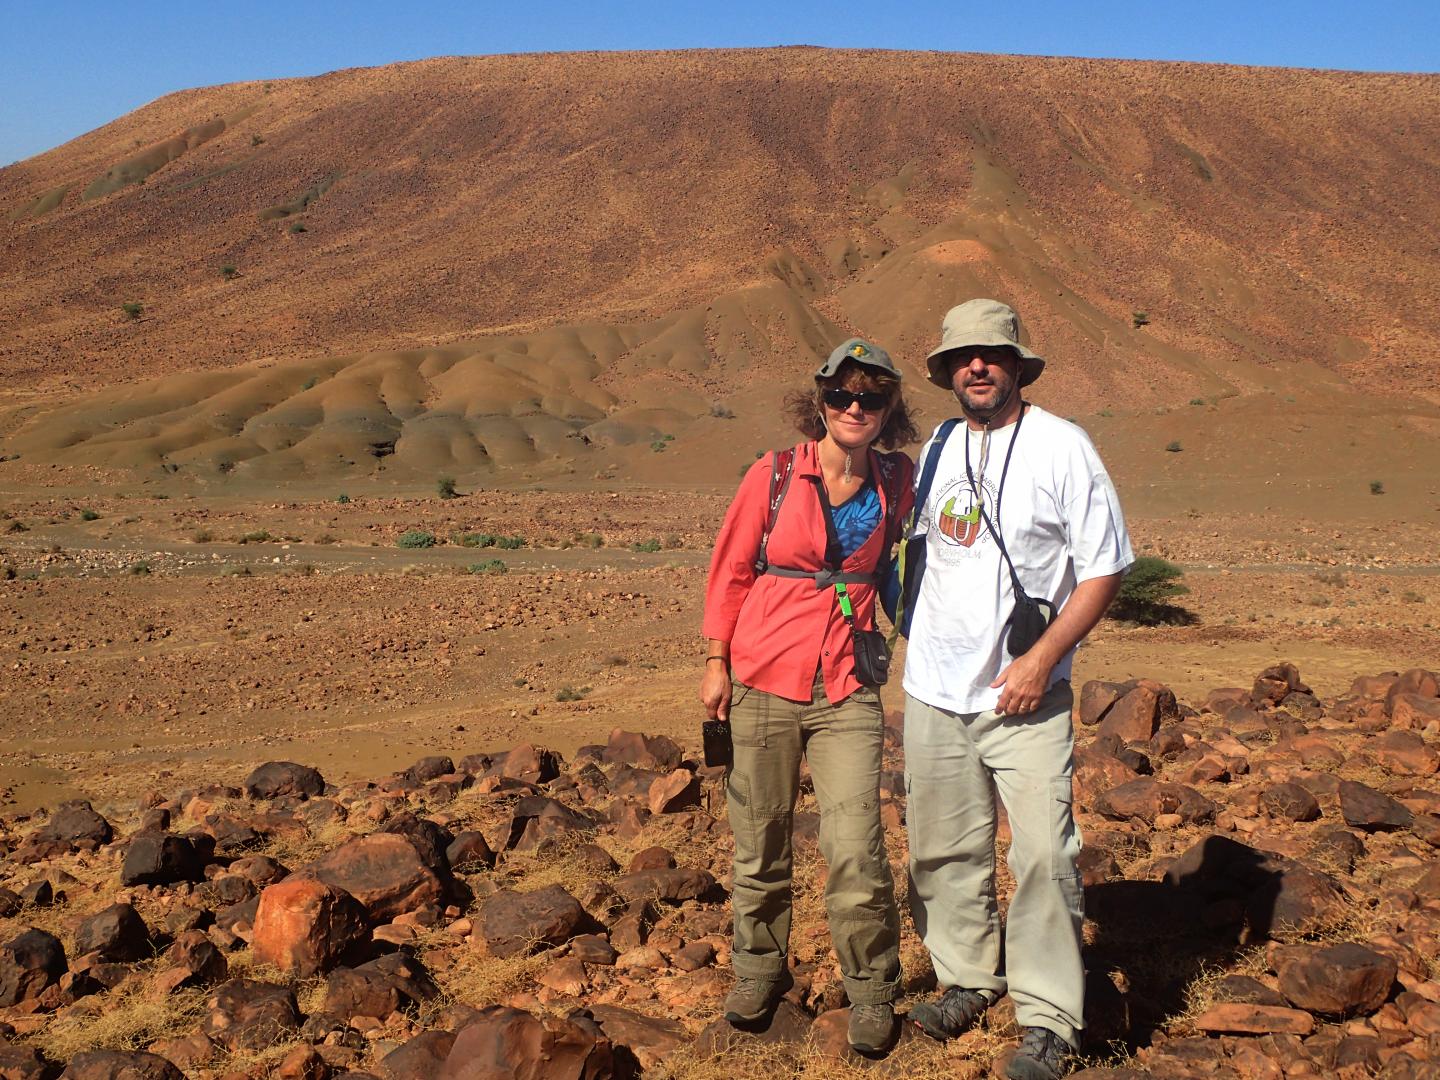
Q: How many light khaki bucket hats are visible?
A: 1